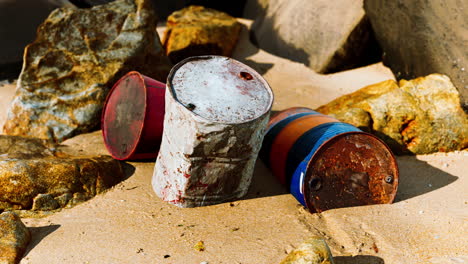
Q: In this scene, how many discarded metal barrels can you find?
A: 3